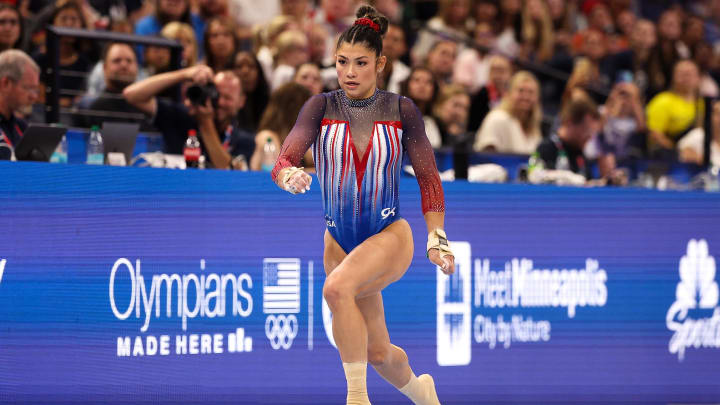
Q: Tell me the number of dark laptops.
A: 2